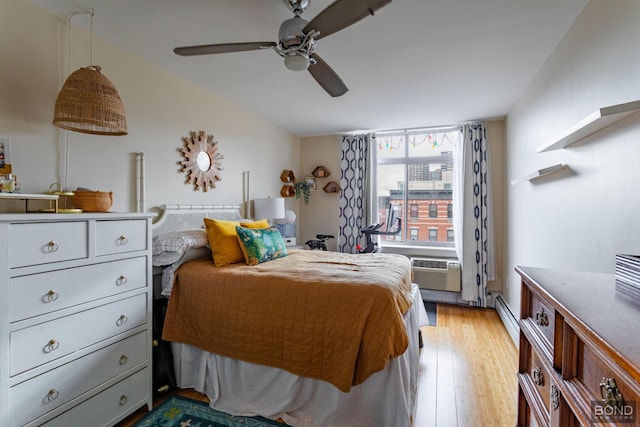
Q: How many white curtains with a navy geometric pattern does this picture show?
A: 2